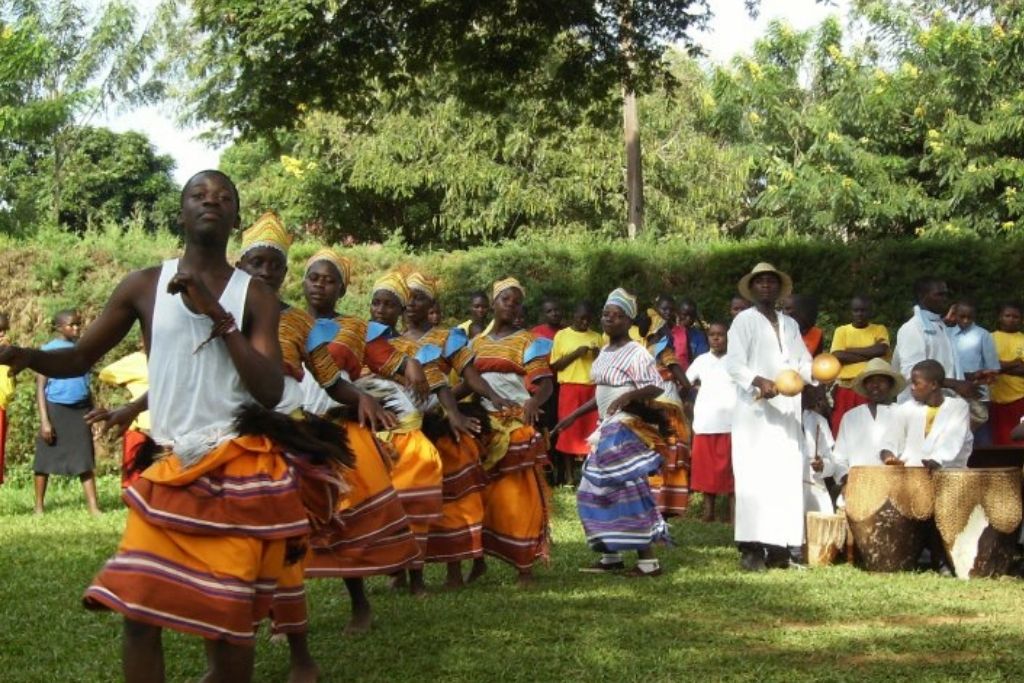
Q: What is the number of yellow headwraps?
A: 5